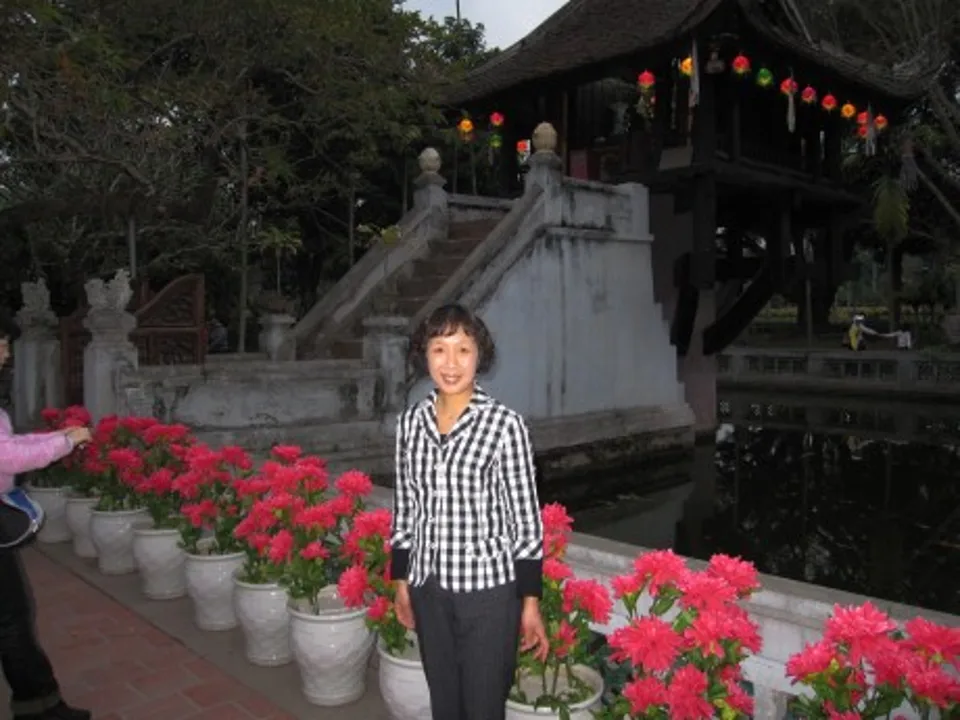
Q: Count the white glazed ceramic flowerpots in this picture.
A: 9